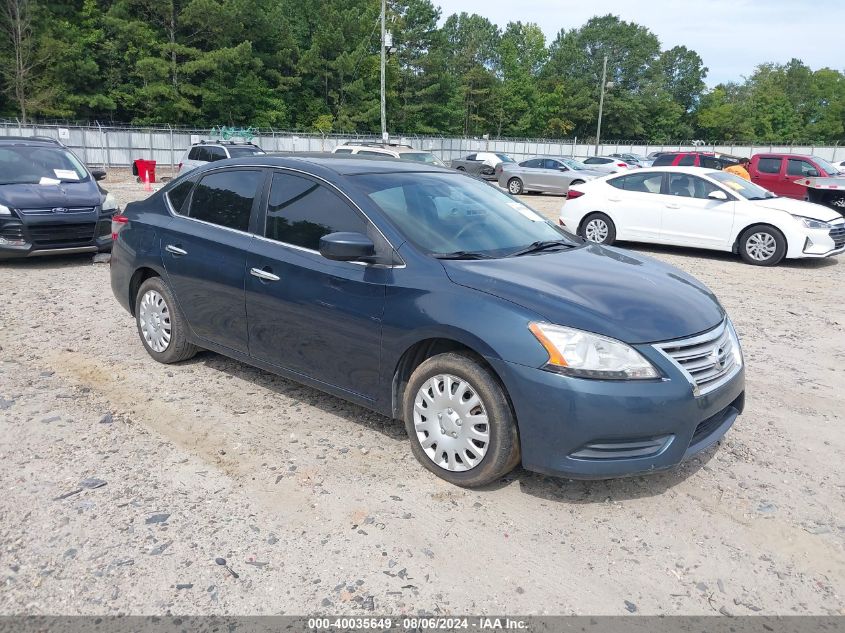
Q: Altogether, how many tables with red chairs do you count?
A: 0